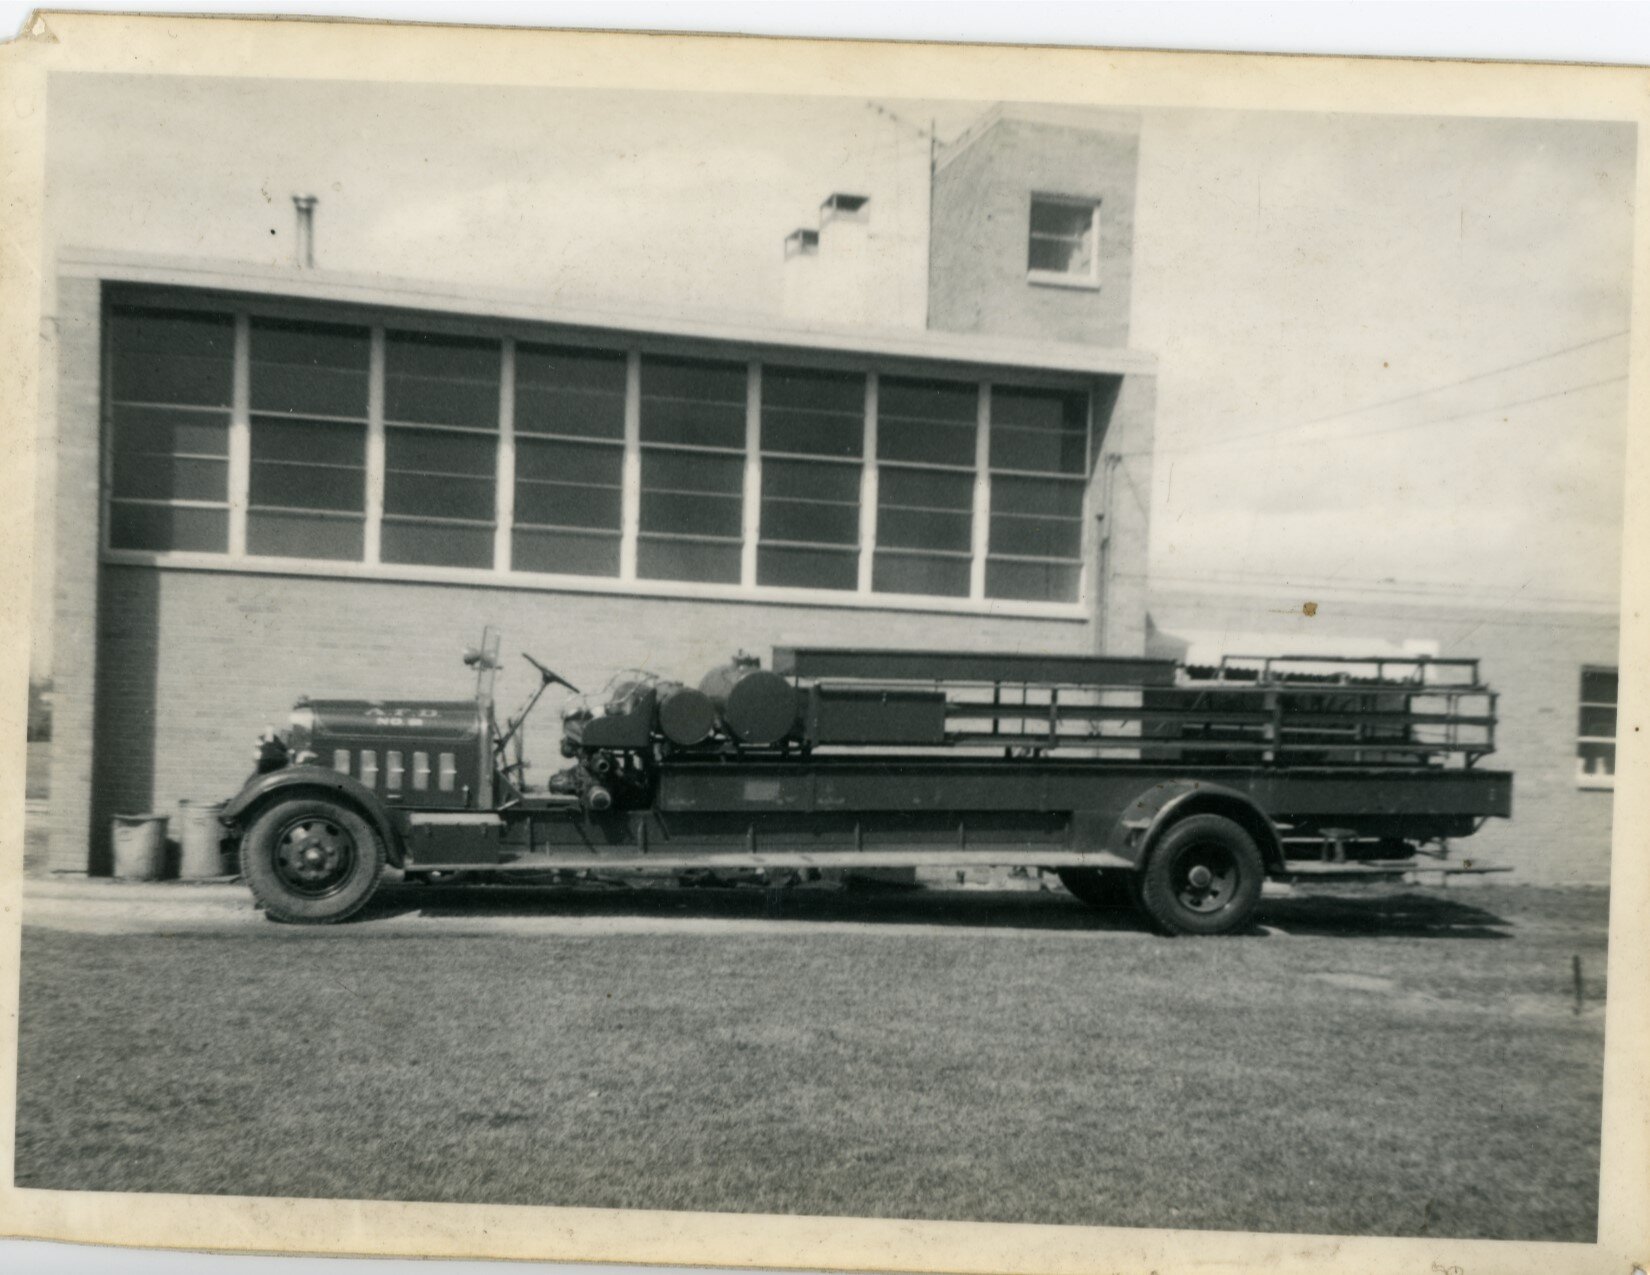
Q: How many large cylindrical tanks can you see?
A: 2